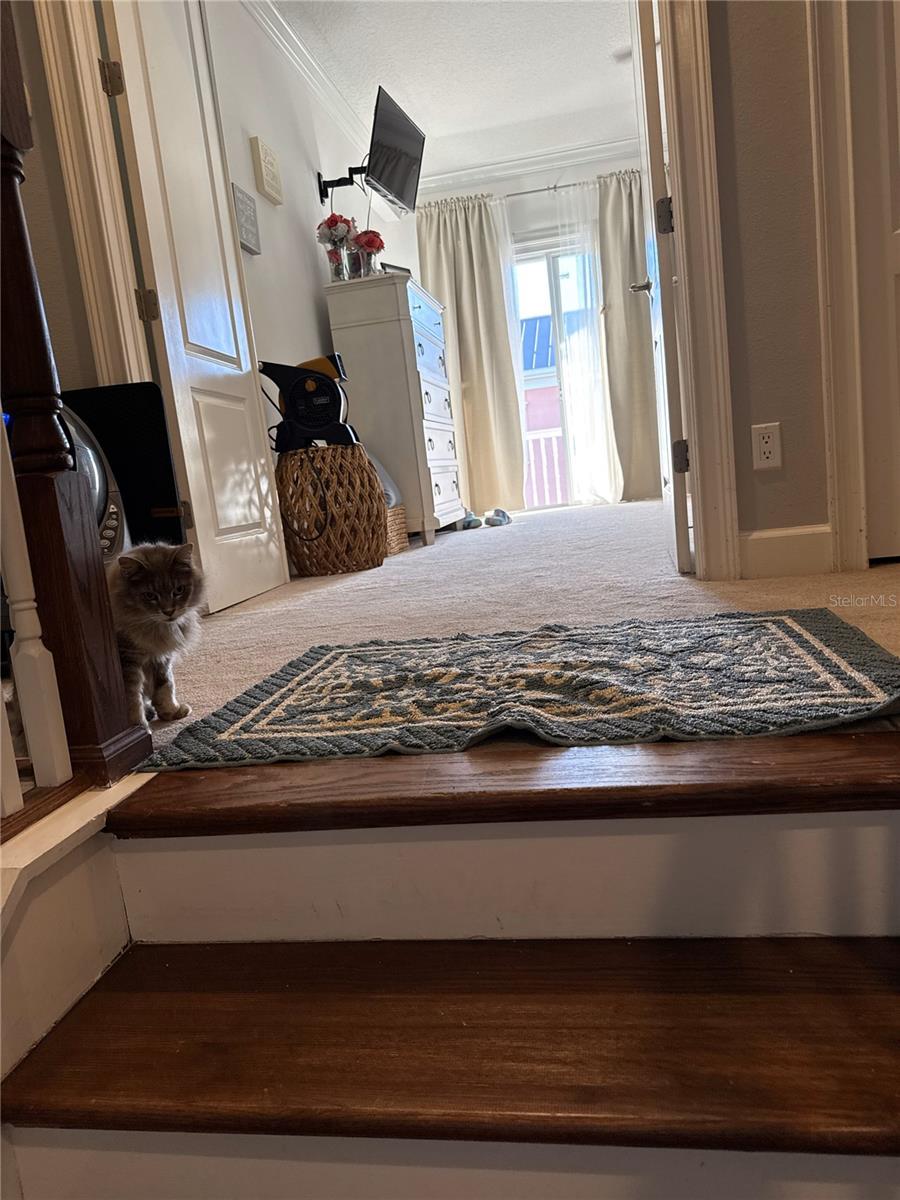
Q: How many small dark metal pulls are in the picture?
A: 10